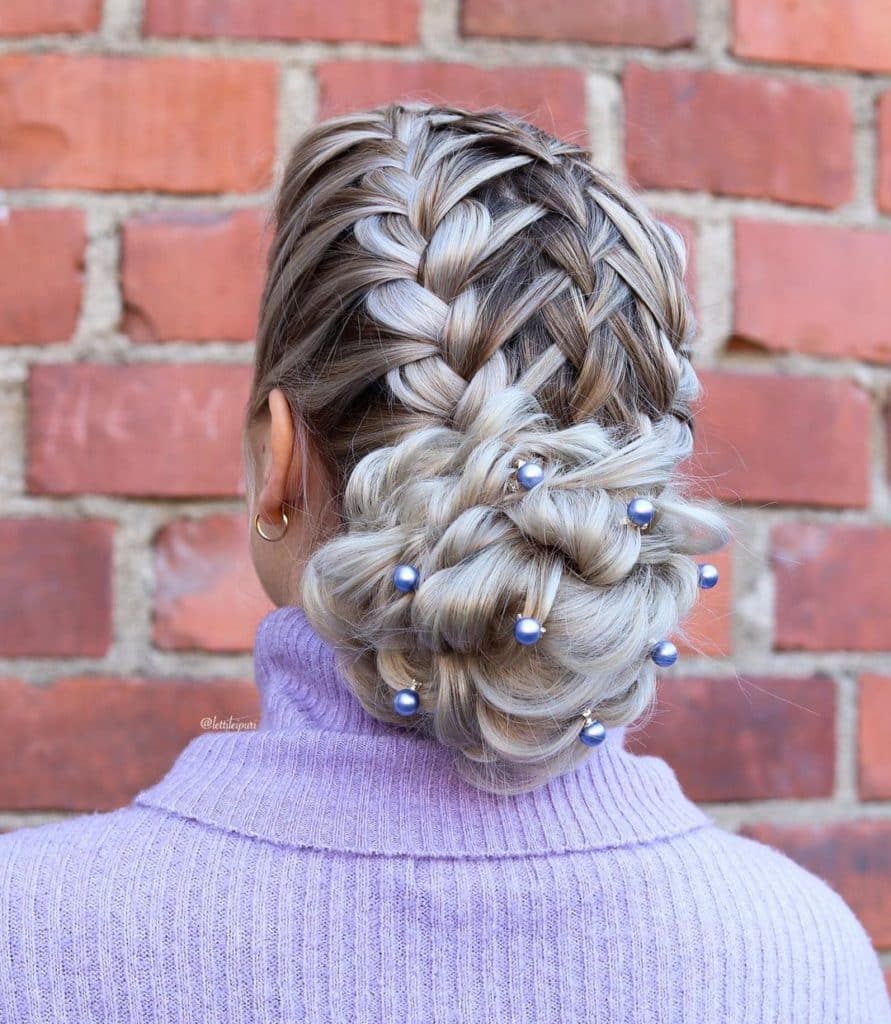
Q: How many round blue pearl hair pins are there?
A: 8